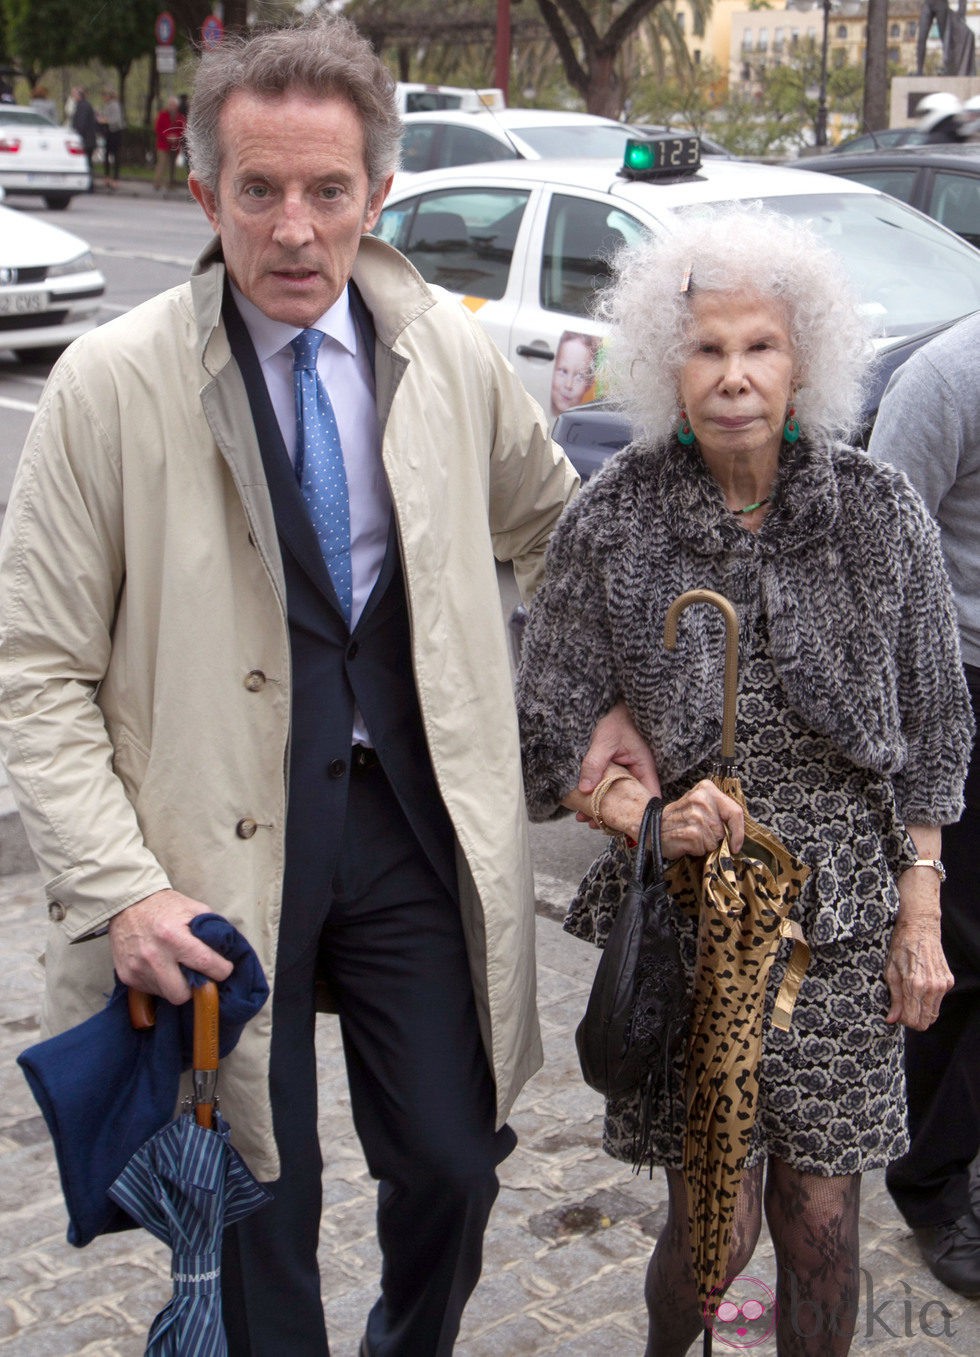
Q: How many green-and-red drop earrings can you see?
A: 2